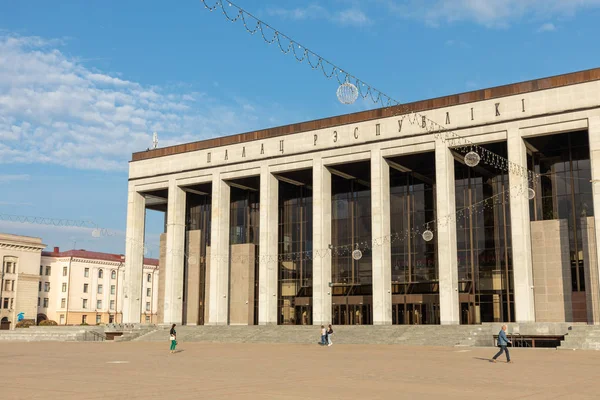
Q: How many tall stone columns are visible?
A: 9